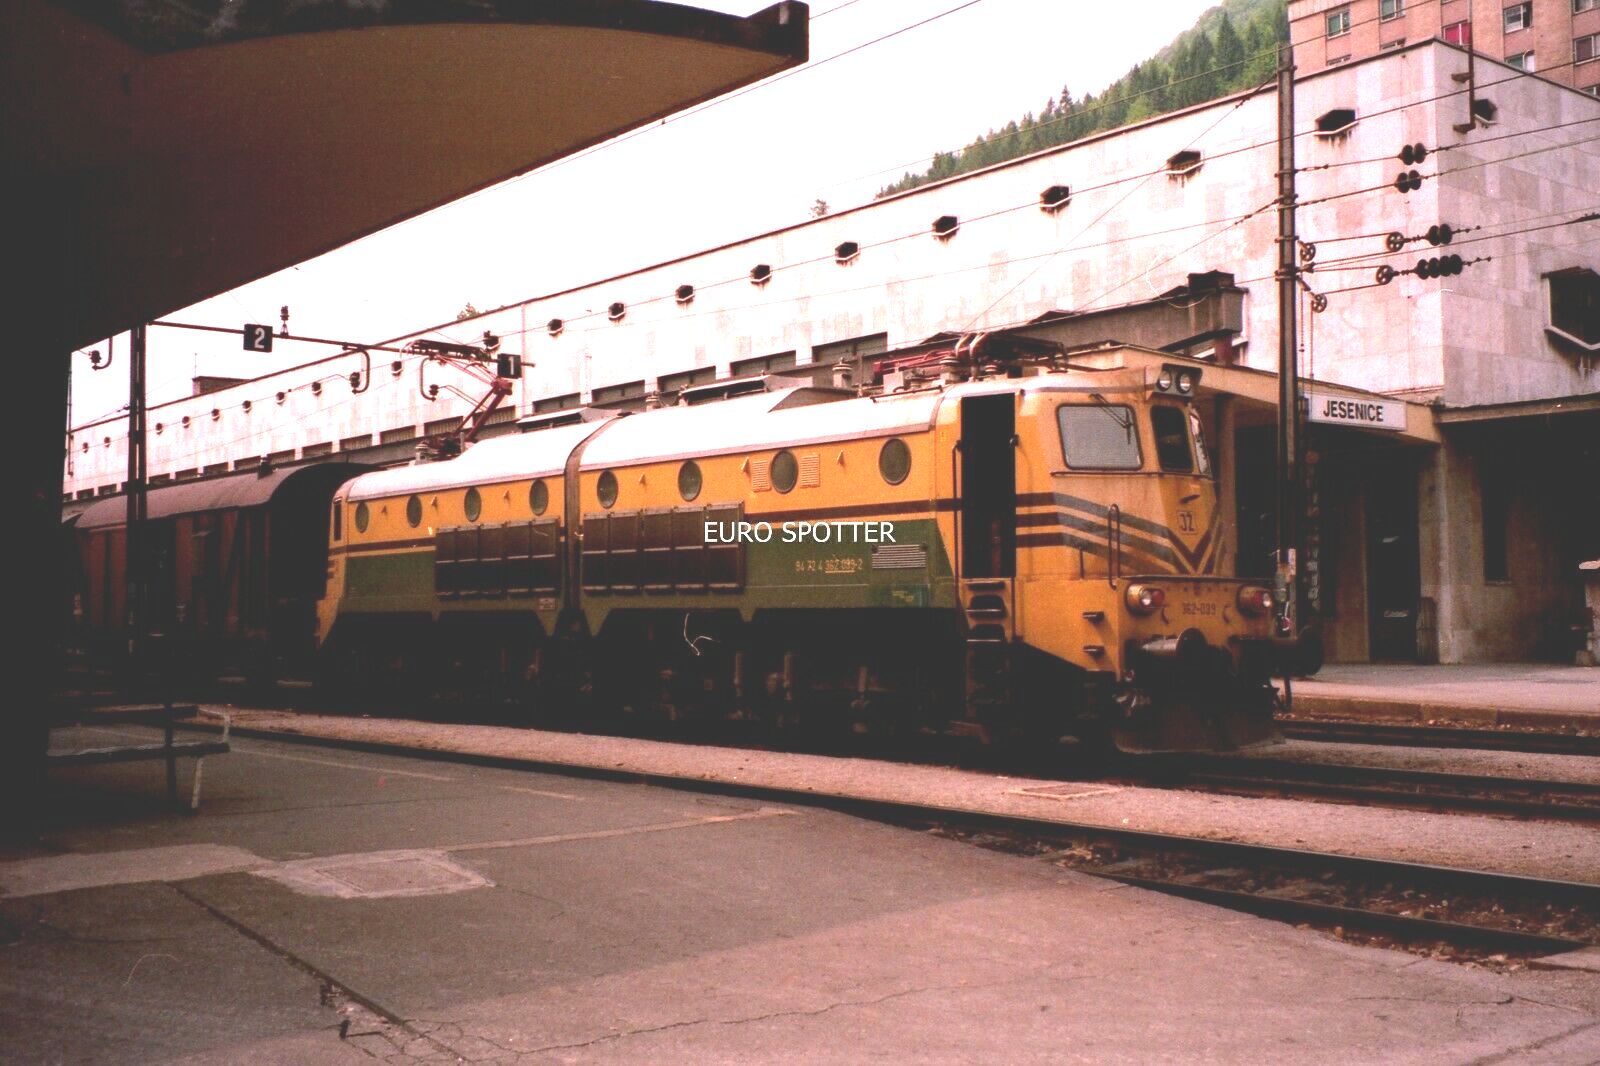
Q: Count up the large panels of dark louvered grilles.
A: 2